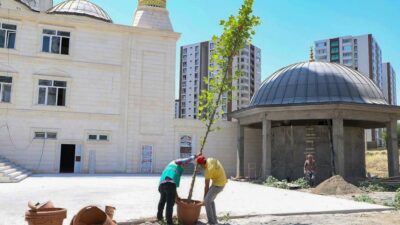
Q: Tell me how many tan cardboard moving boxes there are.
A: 0